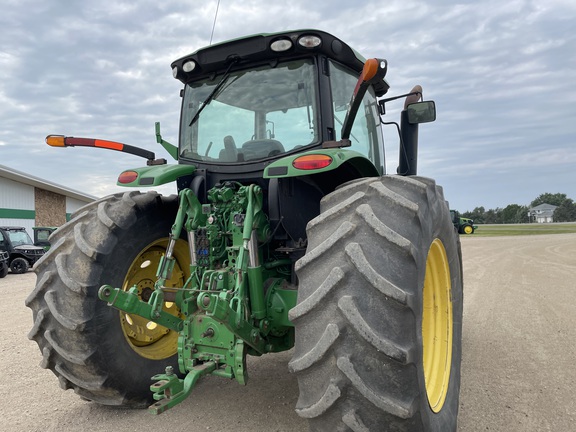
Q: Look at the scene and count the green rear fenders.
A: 2